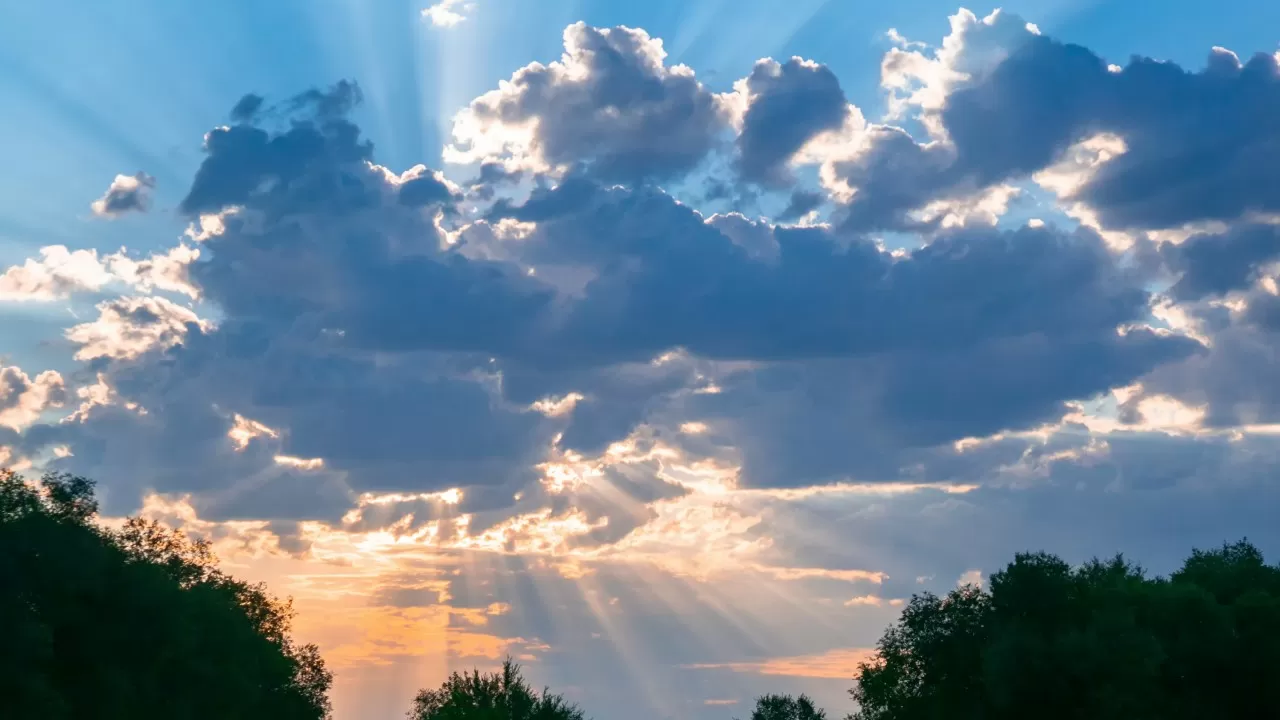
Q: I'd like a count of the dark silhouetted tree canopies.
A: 4